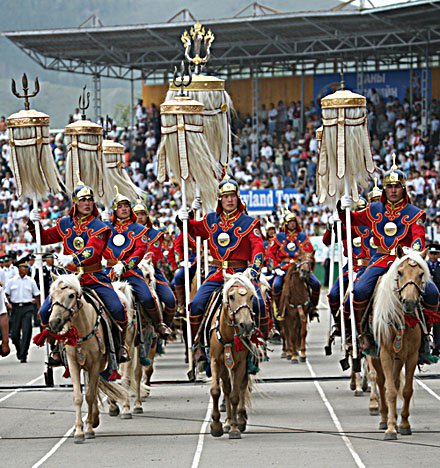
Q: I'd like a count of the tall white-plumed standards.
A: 7